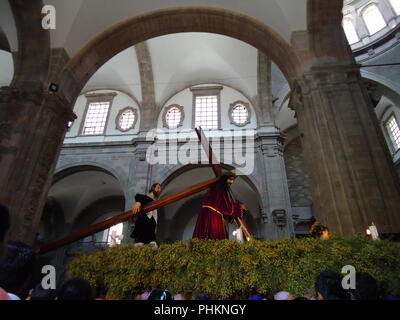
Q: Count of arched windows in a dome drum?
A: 3